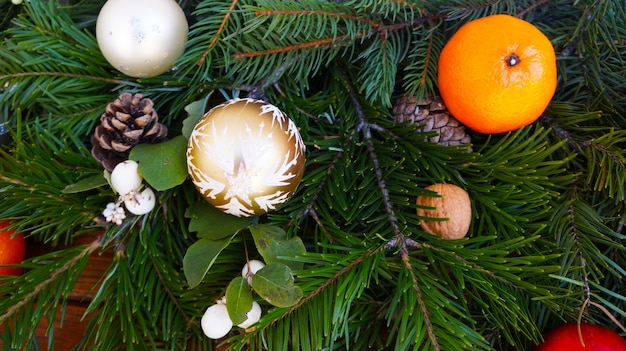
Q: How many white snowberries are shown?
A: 5